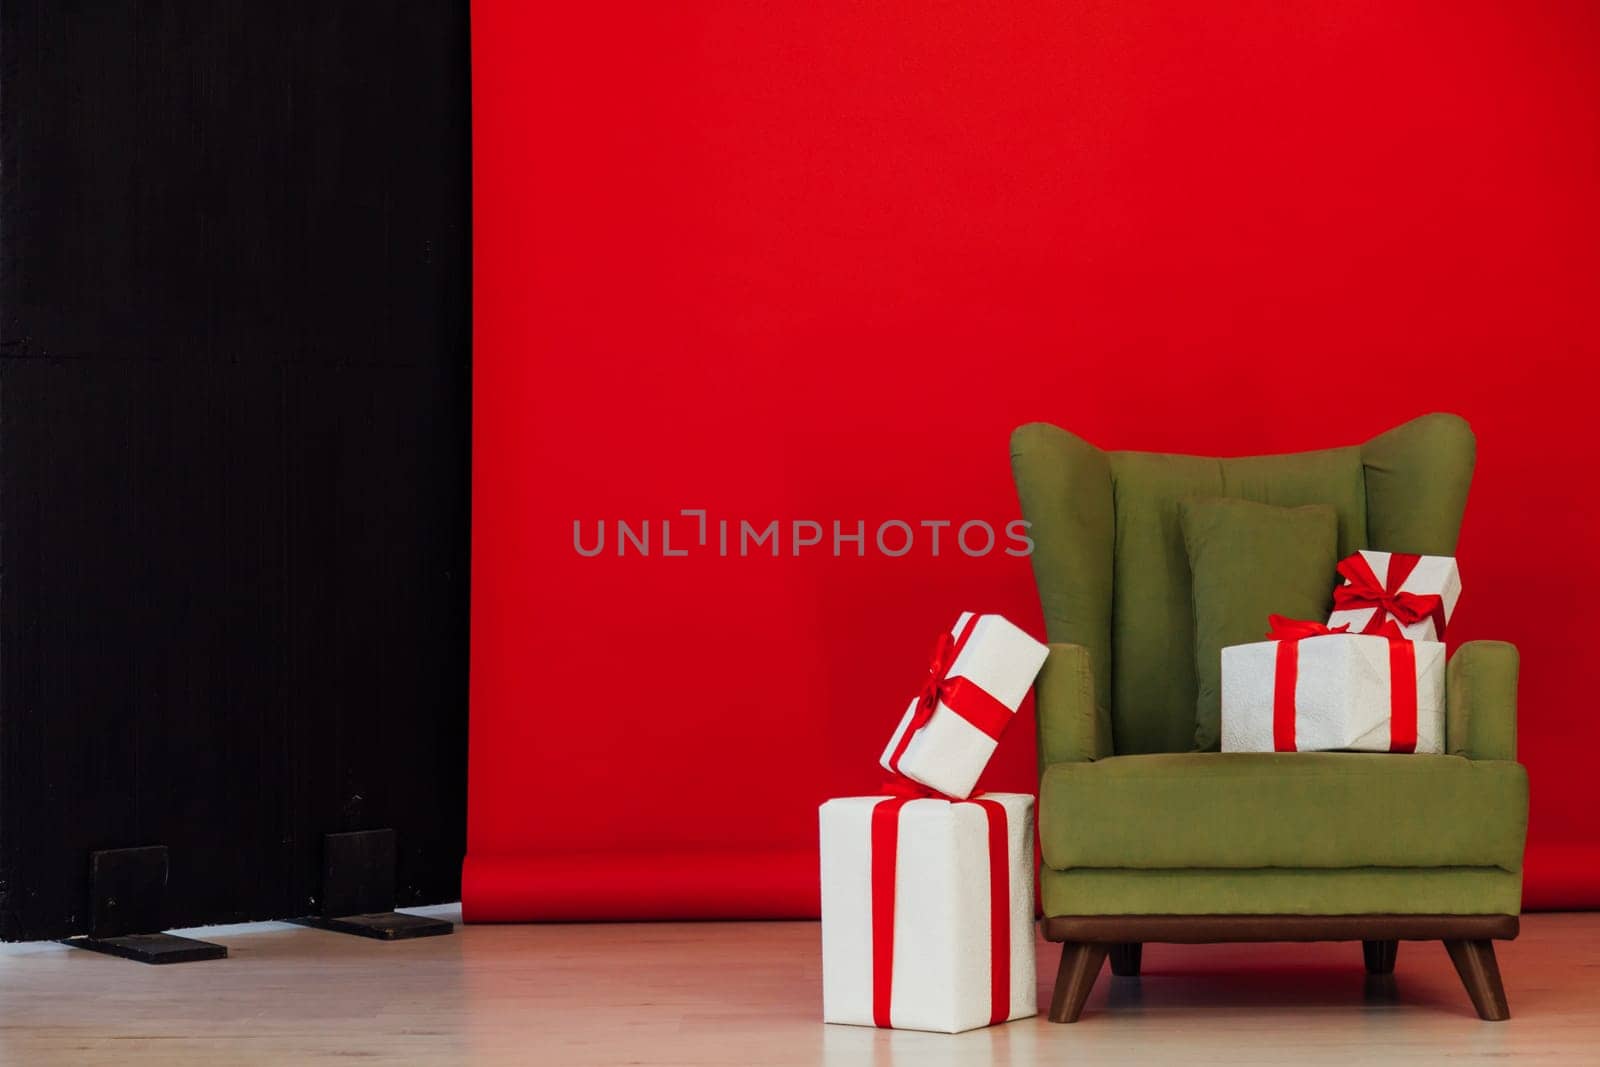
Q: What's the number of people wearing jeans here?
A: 0